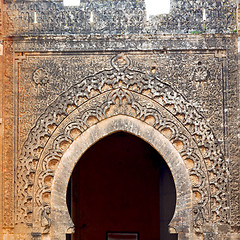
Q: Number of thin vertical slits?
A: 3